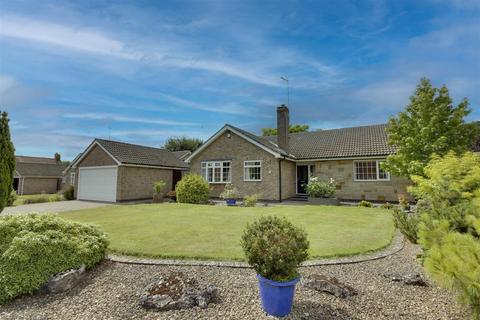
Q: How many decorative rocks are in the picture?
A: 4